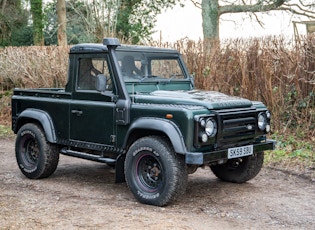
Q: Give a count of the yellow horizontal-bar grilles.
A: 0